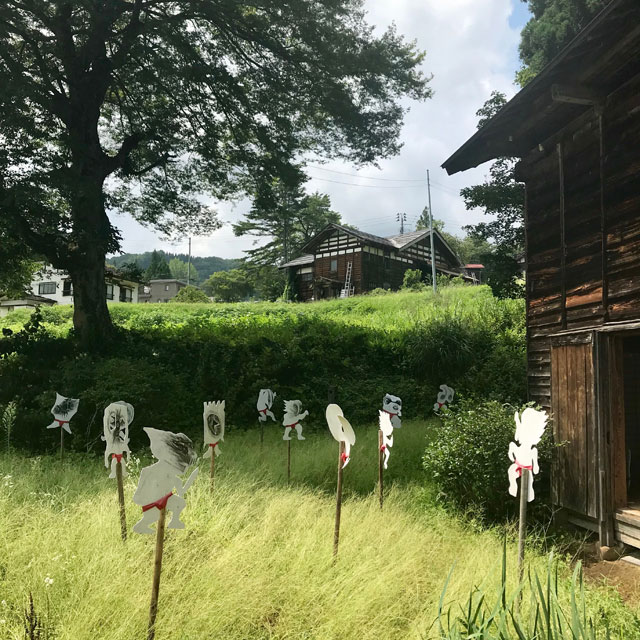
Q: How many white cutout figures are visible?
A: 11